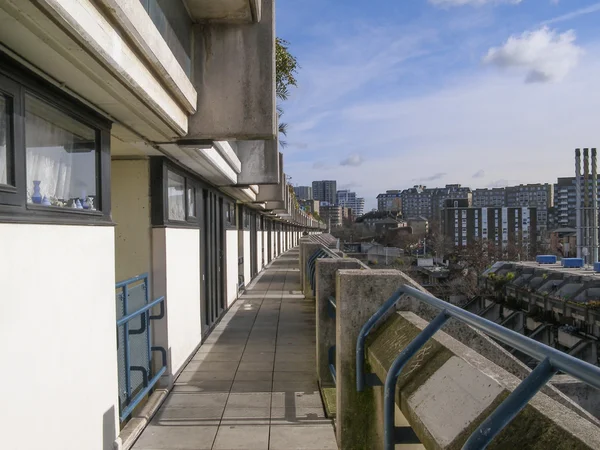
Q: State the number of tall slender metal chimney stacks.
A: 3